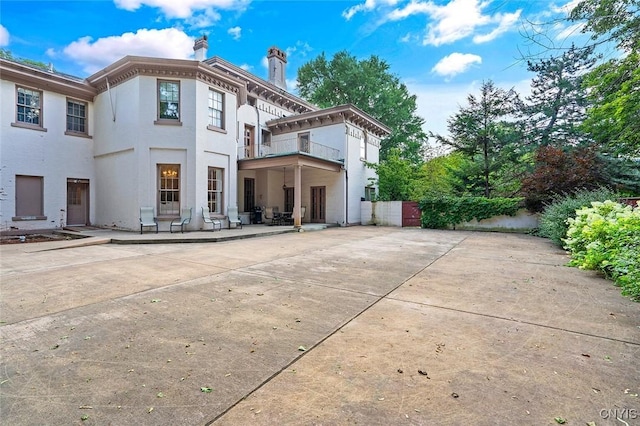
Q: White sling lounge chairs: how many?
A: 4